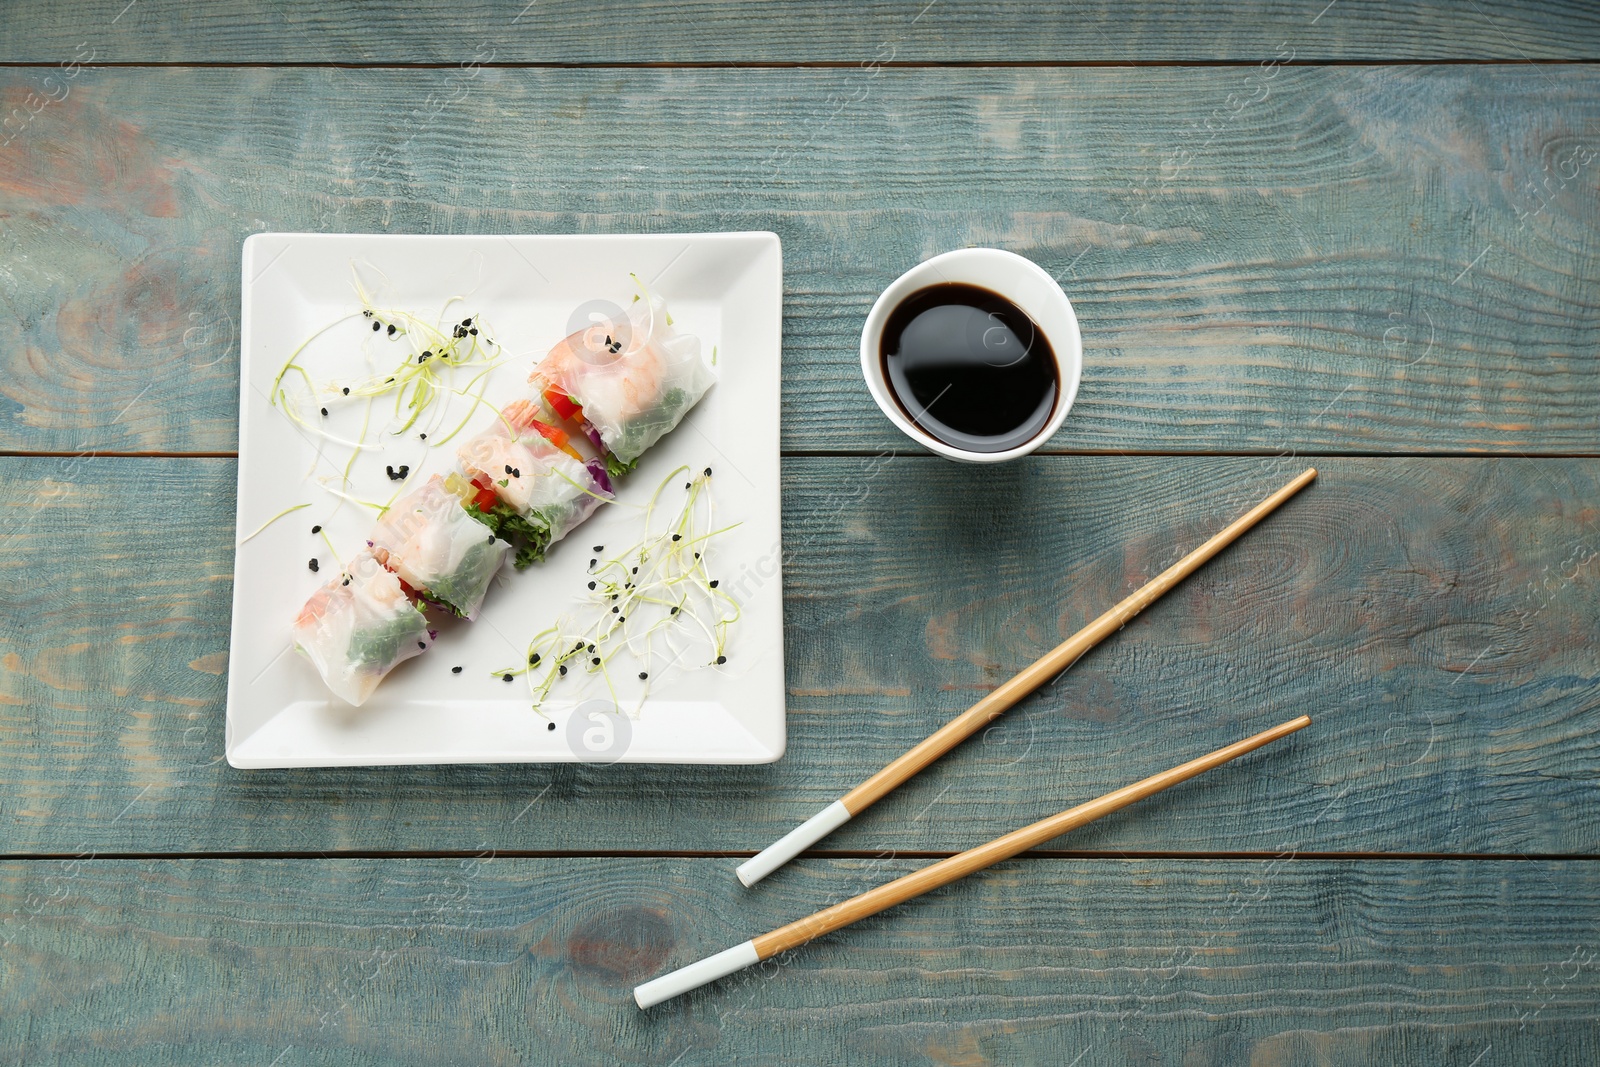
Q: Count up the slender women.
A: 0